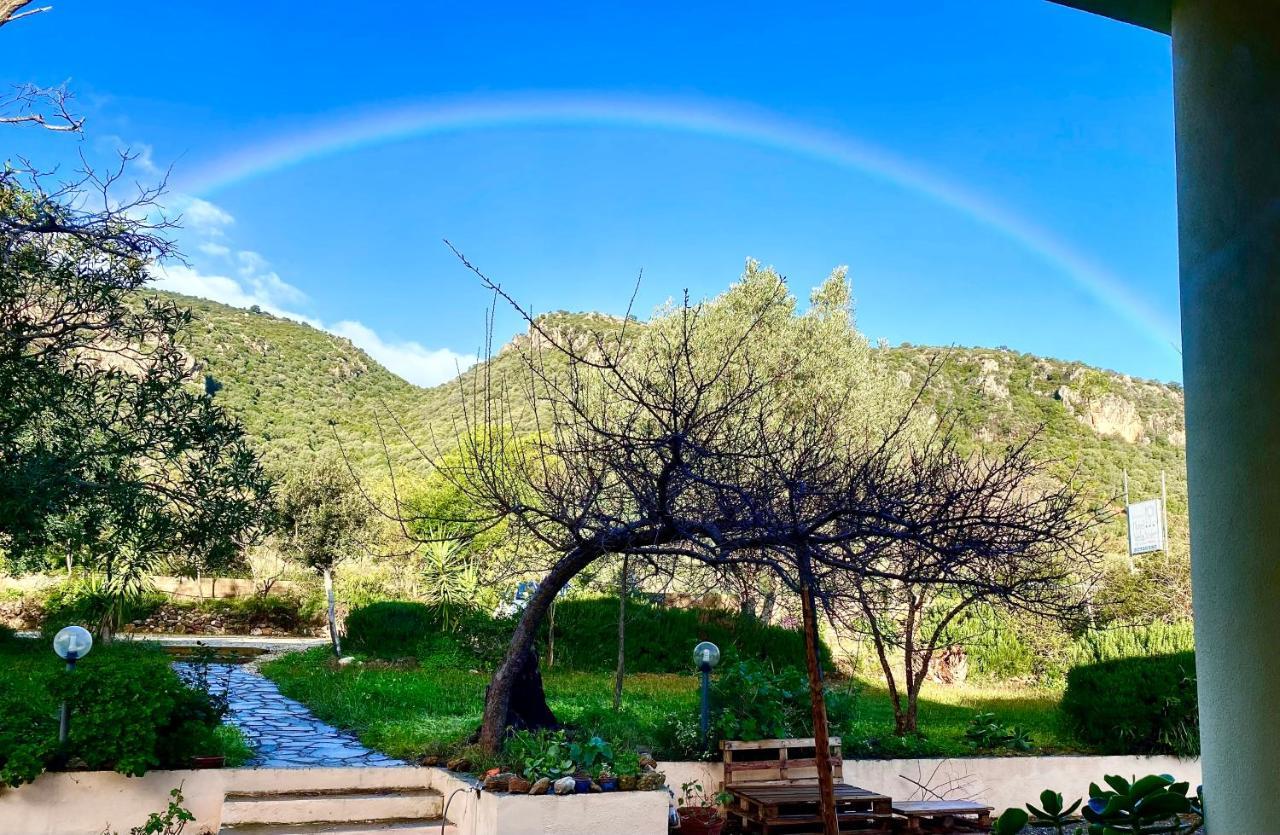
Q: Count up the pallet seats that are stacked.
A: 2